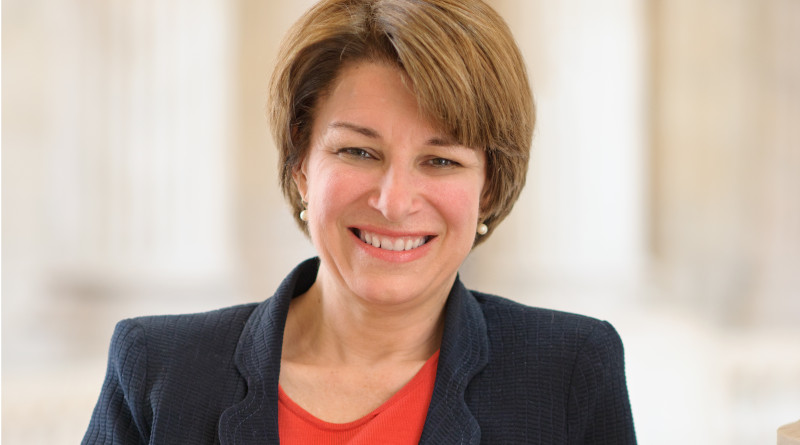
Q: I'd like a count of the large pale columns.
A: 2